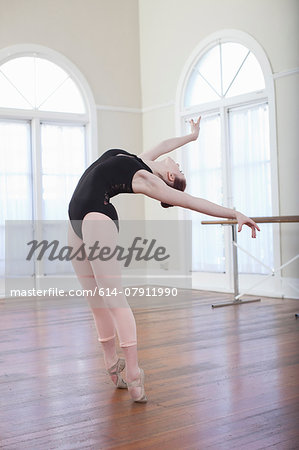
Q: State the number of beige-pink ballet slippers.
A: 2